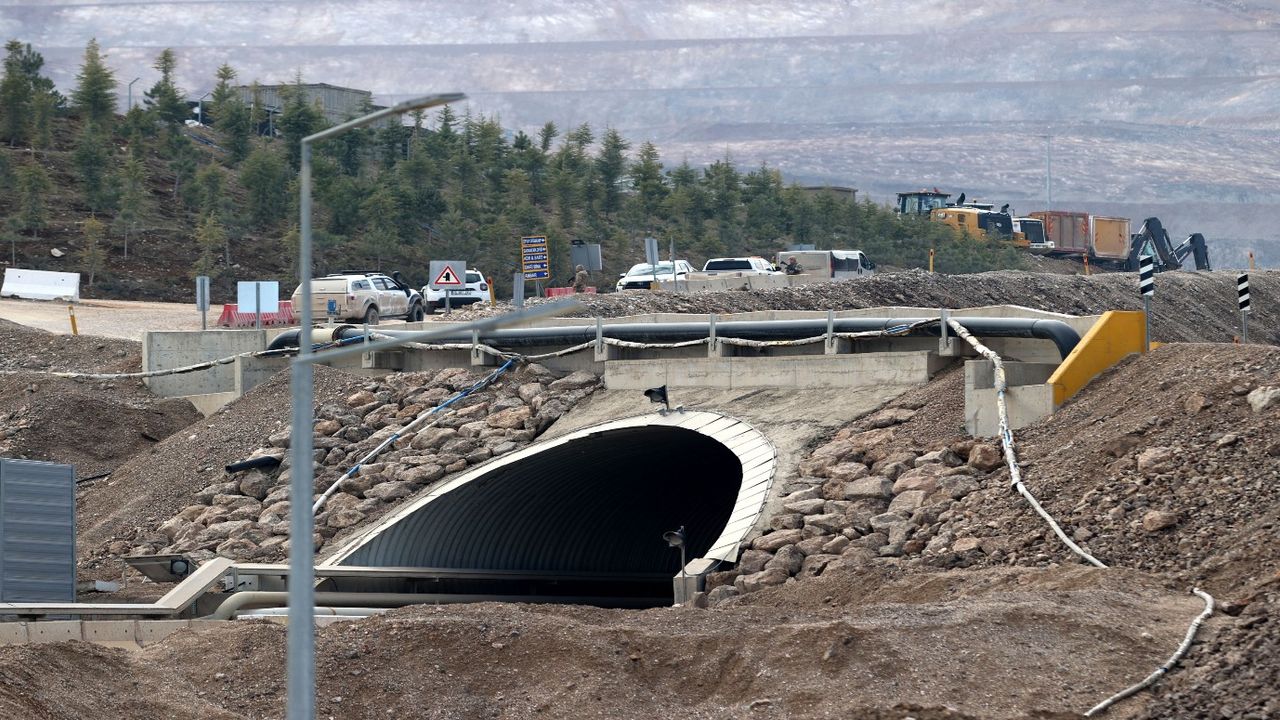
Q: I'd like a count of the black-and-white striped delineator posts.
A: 2